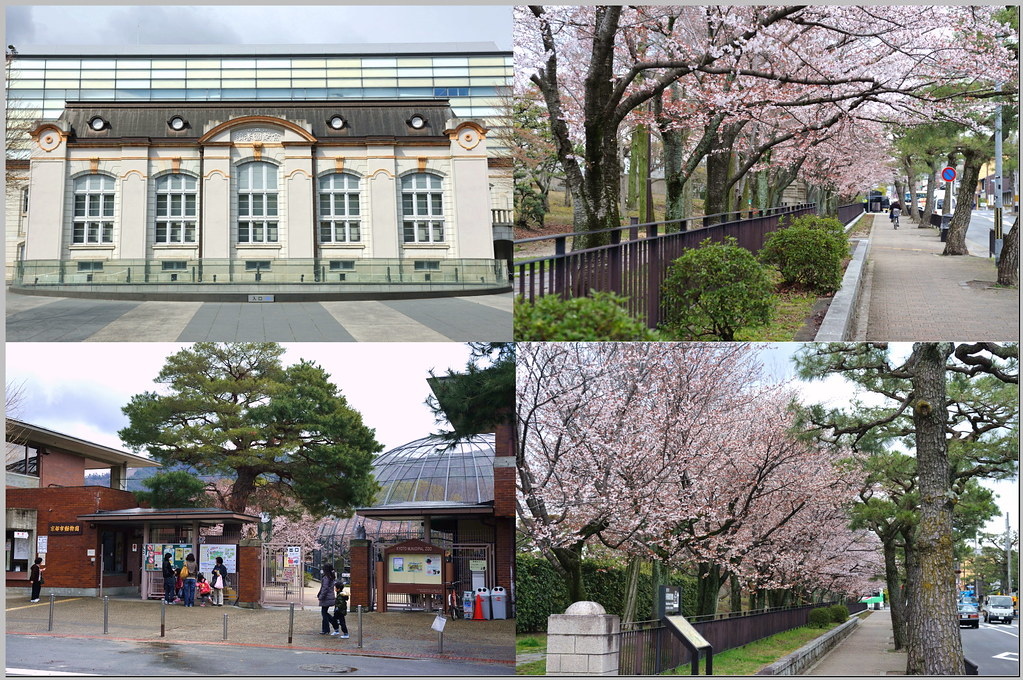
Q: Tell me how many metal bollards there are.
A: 7